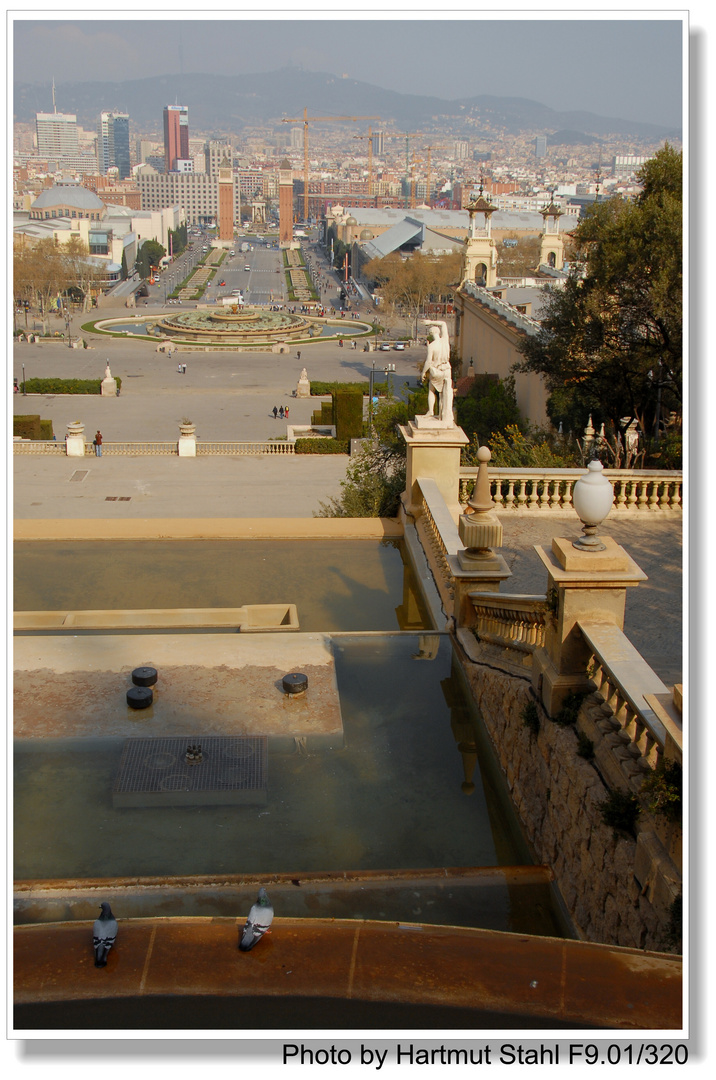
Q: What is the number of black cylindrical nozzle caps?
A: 3